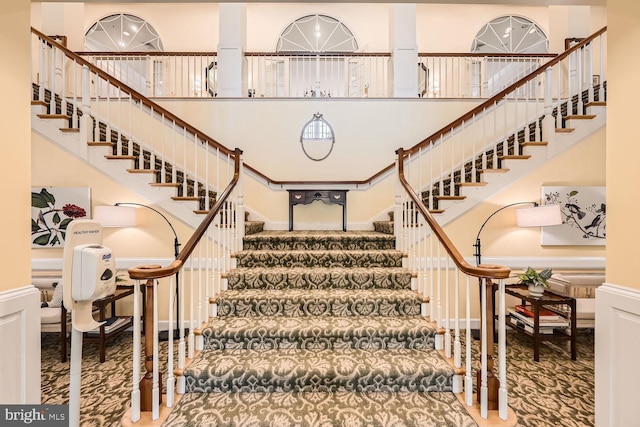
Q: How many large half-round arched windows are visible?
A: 3